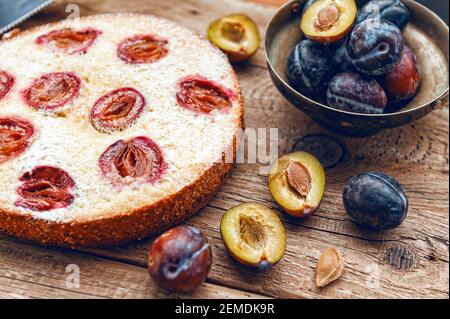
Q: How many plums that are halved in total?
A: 4